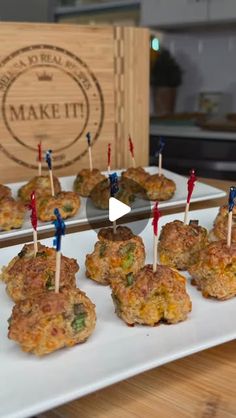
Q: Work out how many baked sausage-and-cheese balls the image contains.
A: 15